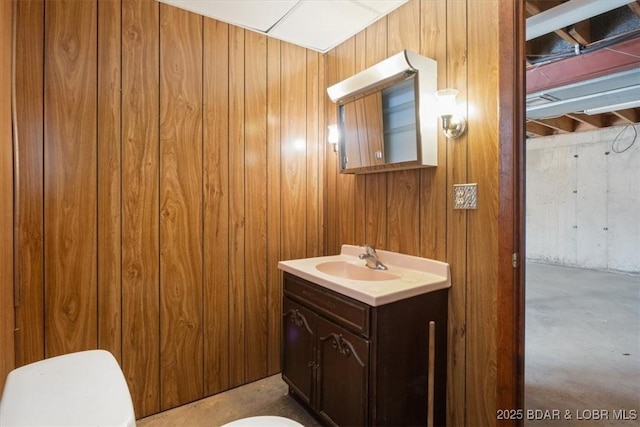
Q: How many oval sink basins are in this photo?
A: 1